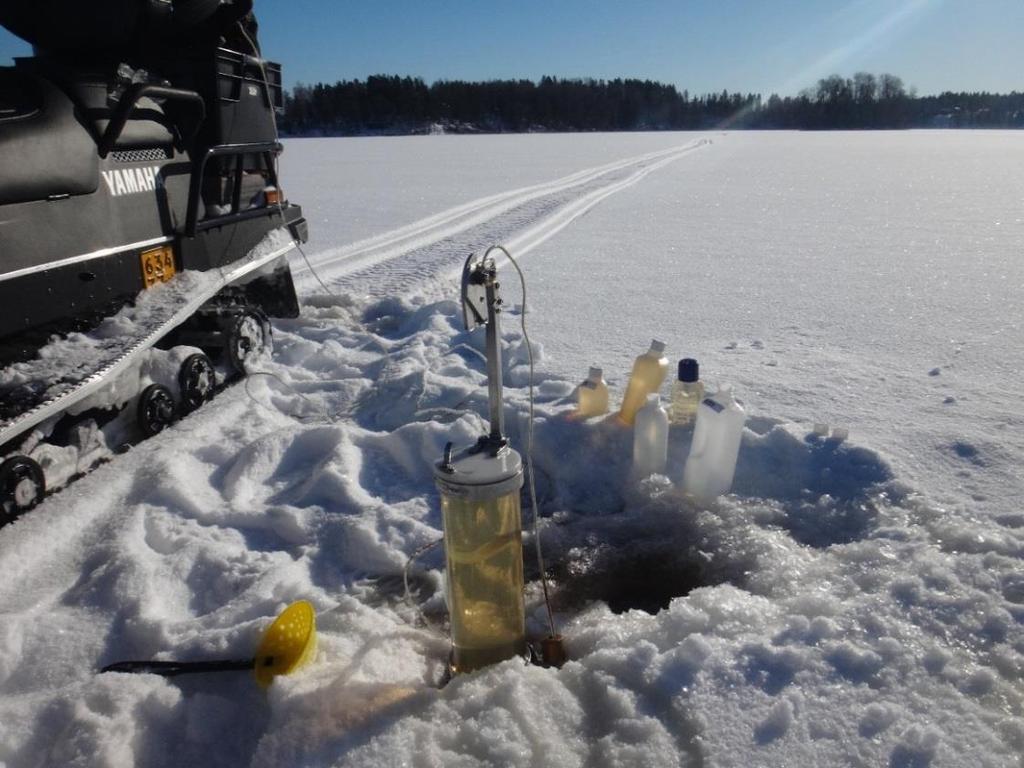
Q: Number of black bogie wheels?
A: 4